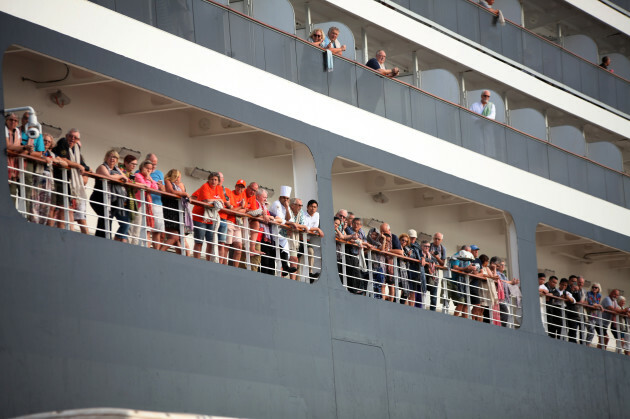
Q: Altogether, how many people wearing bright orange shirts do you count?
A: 4